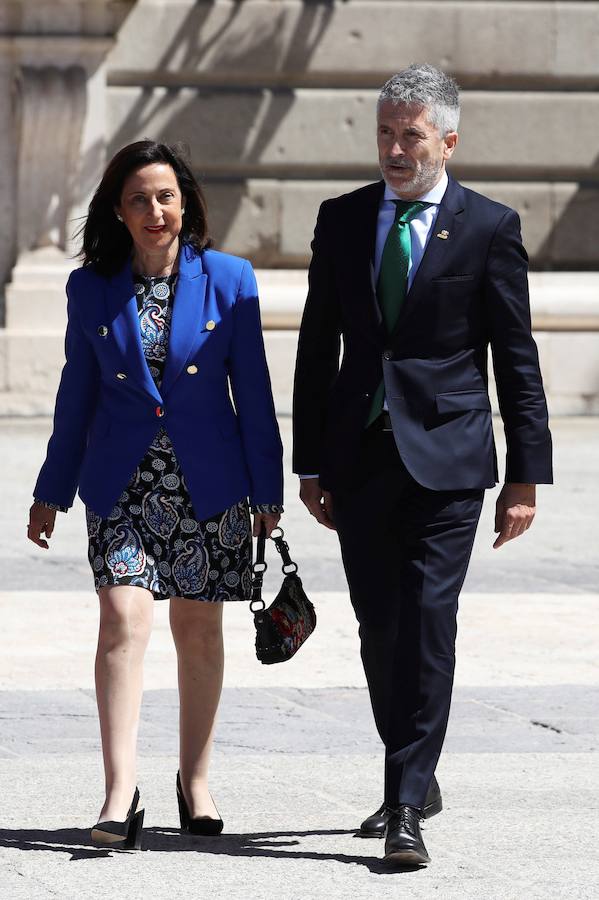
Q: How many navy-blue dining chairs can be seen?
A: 0